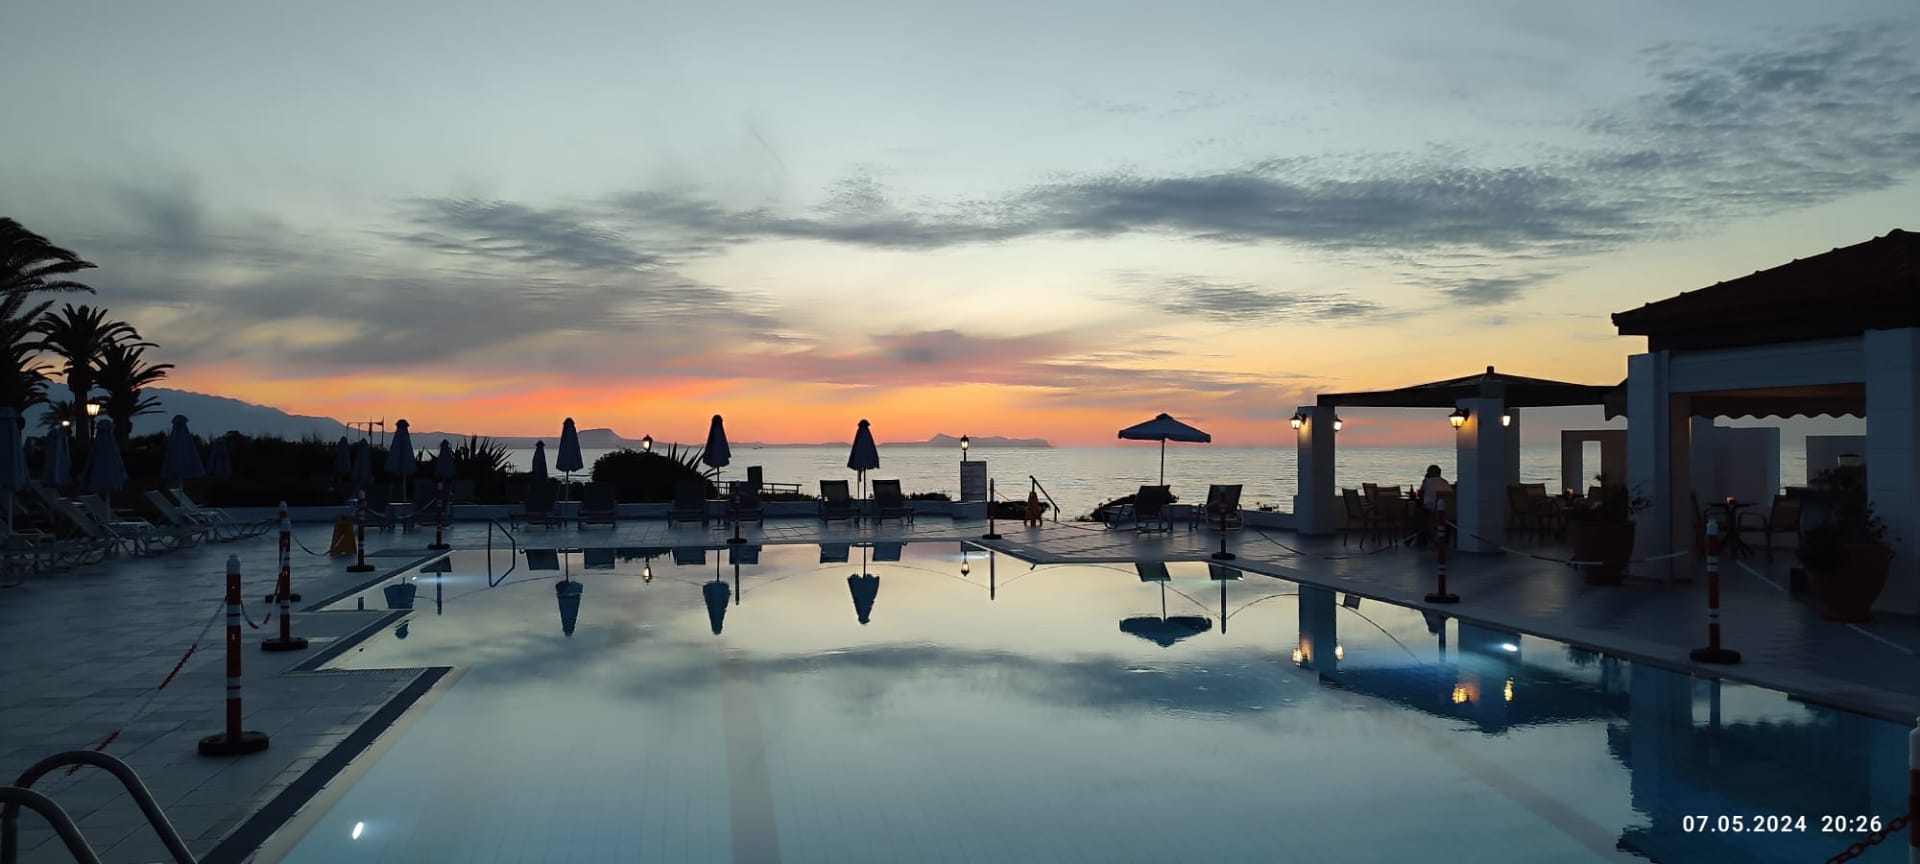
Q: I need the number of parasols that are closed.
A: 13